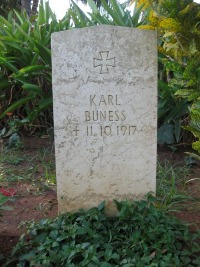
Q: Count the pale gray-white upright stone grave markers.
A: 1